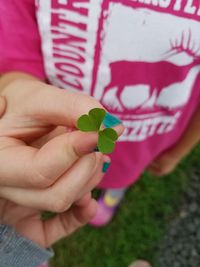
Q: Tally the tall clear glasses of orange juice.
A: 0